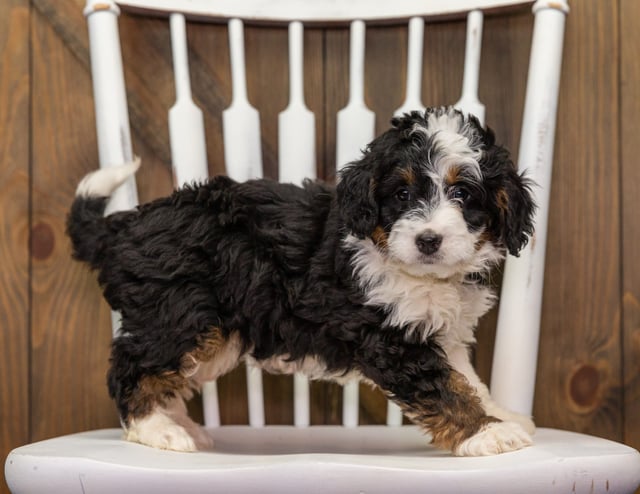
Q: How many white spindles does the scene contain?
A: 6